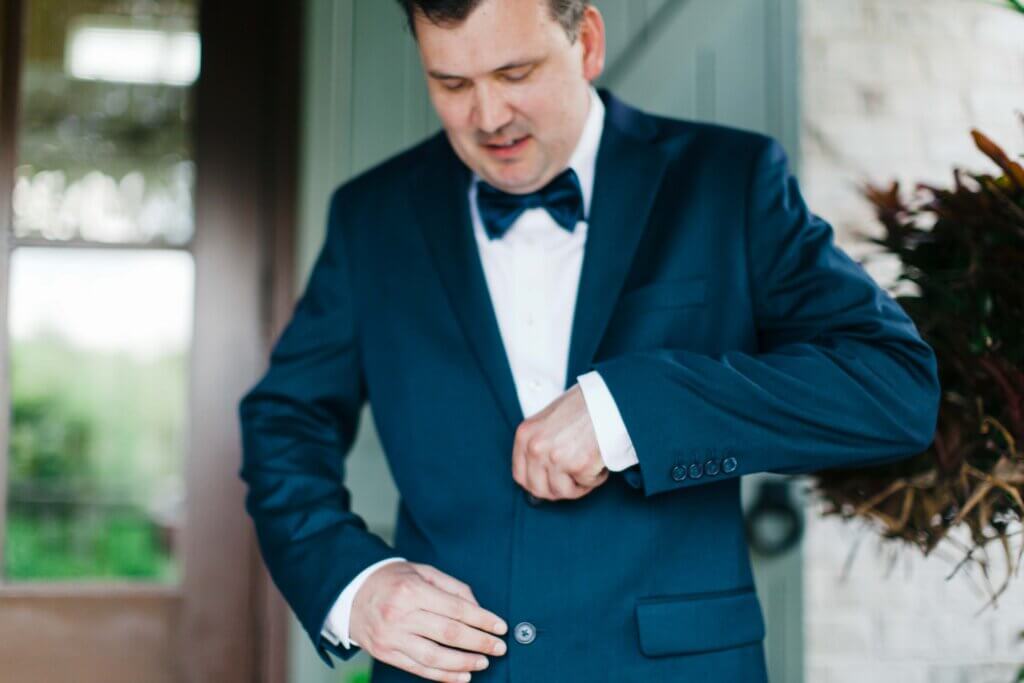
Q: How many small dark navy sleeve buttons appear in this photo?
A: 4